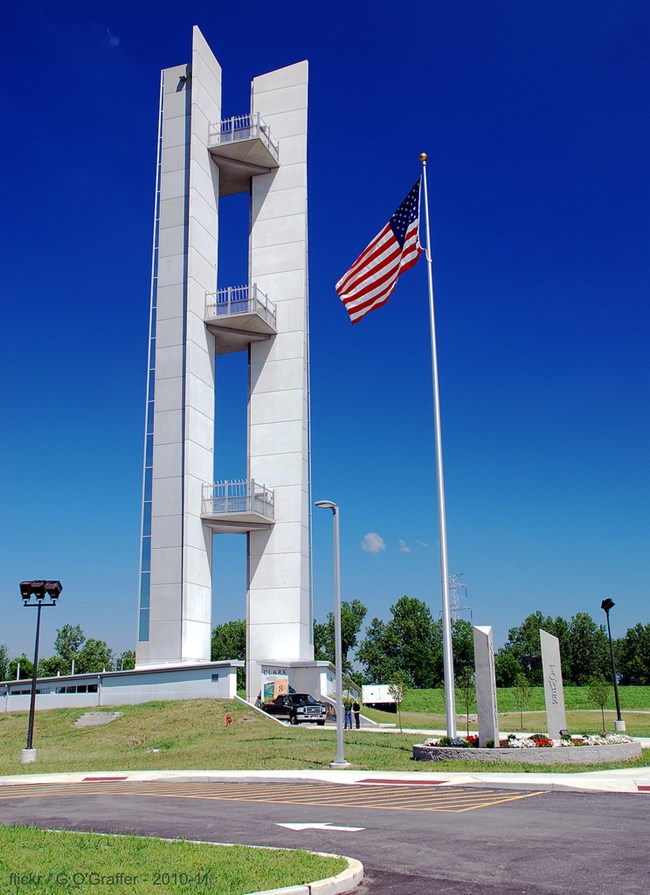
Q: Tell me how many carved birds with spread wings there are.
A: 0